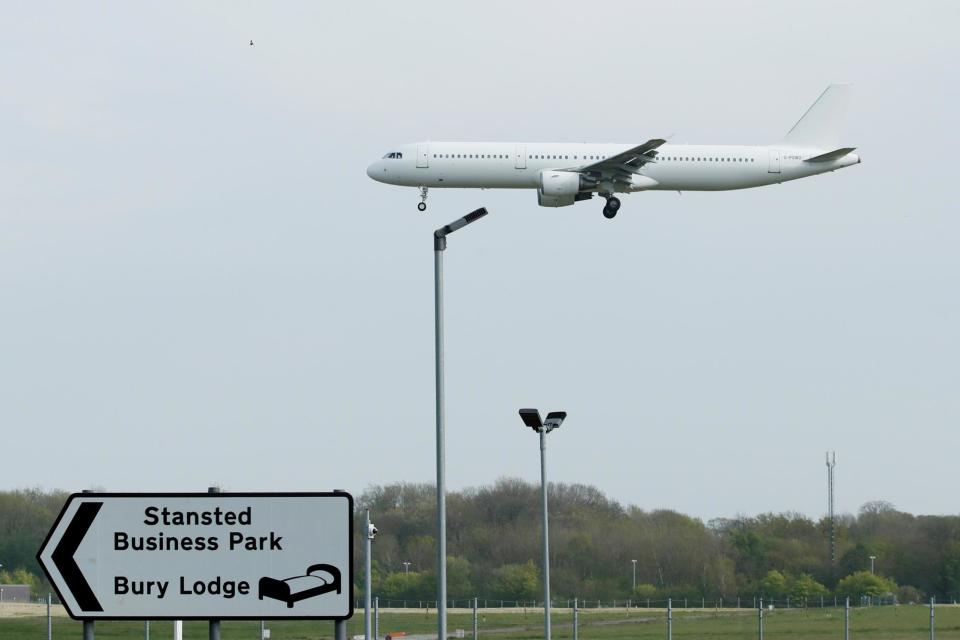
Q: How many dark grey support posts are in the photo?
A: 3